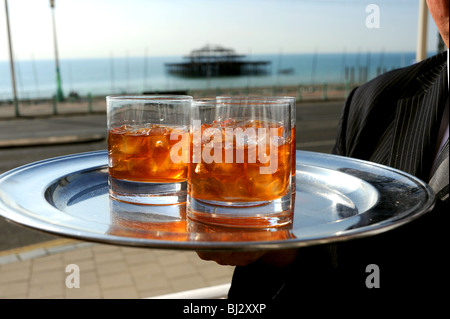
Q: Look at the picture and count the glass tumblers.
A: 3